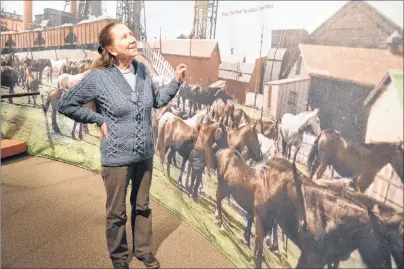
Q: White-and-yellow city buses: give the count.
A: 0